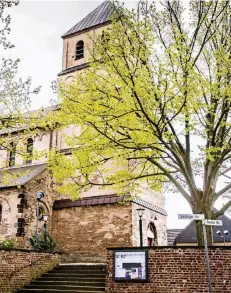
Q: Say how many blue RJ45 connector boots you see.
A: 0